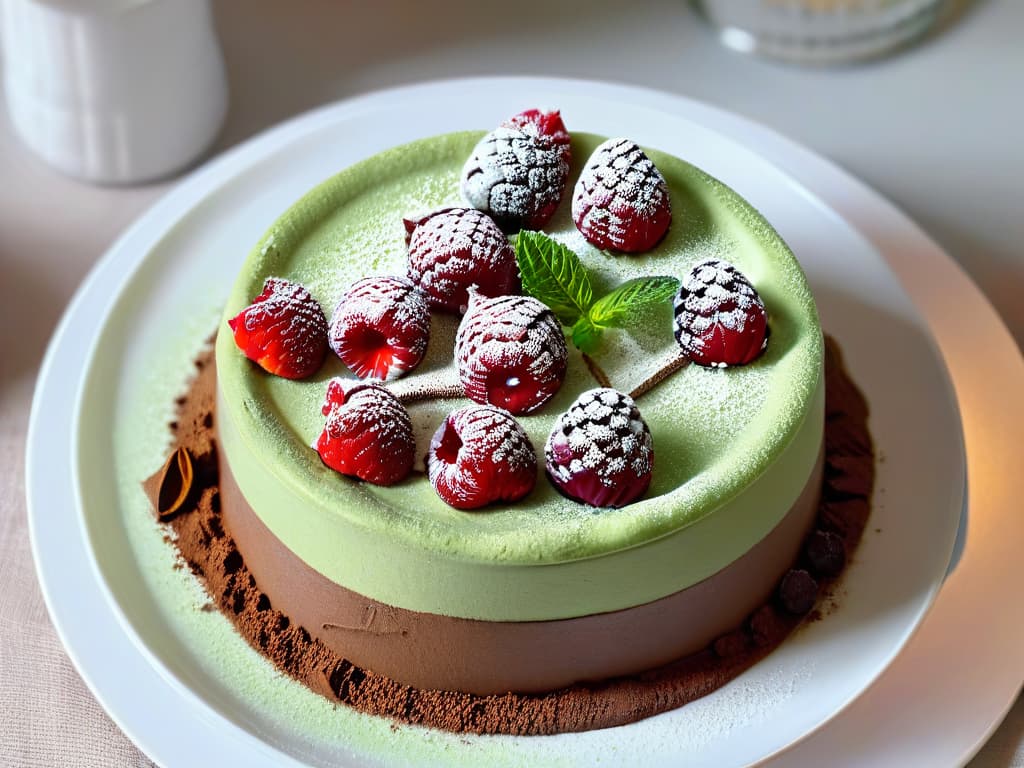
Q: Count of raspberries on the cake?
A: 10